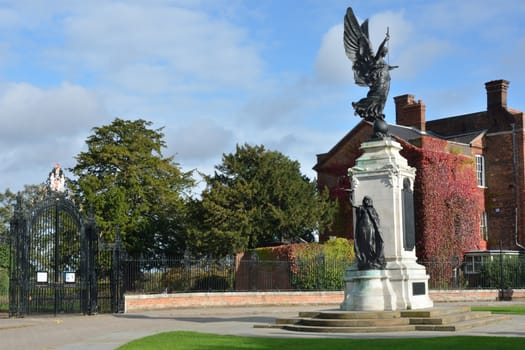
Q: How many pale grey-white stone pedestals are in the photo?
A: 1